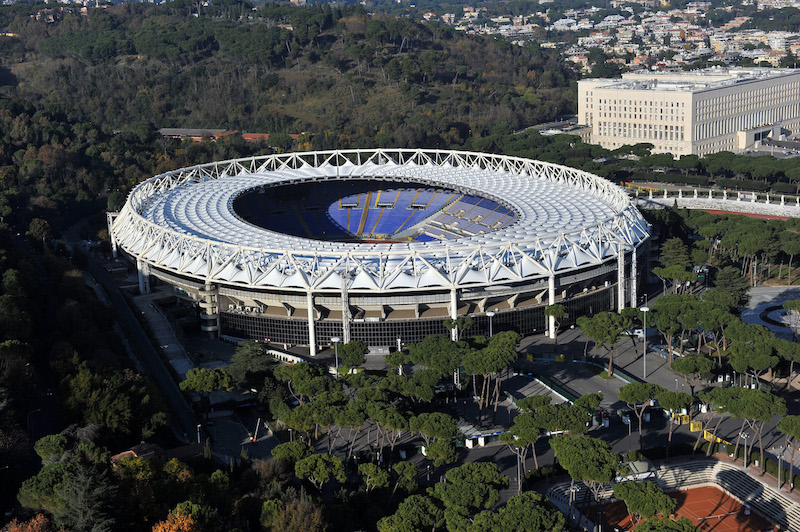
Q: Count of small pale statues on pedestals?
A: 12